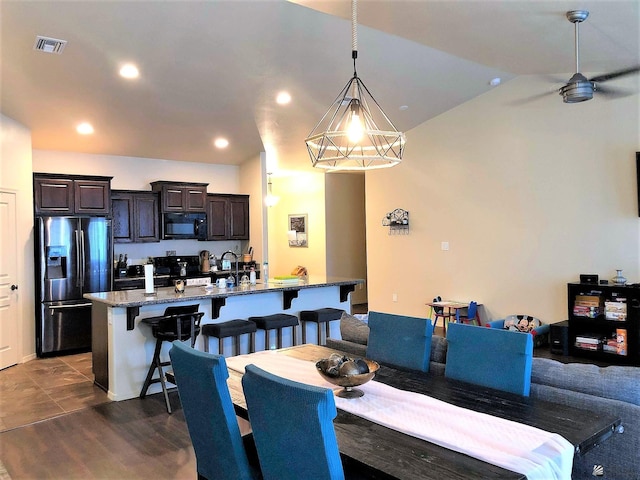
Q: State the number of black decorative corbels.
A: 4